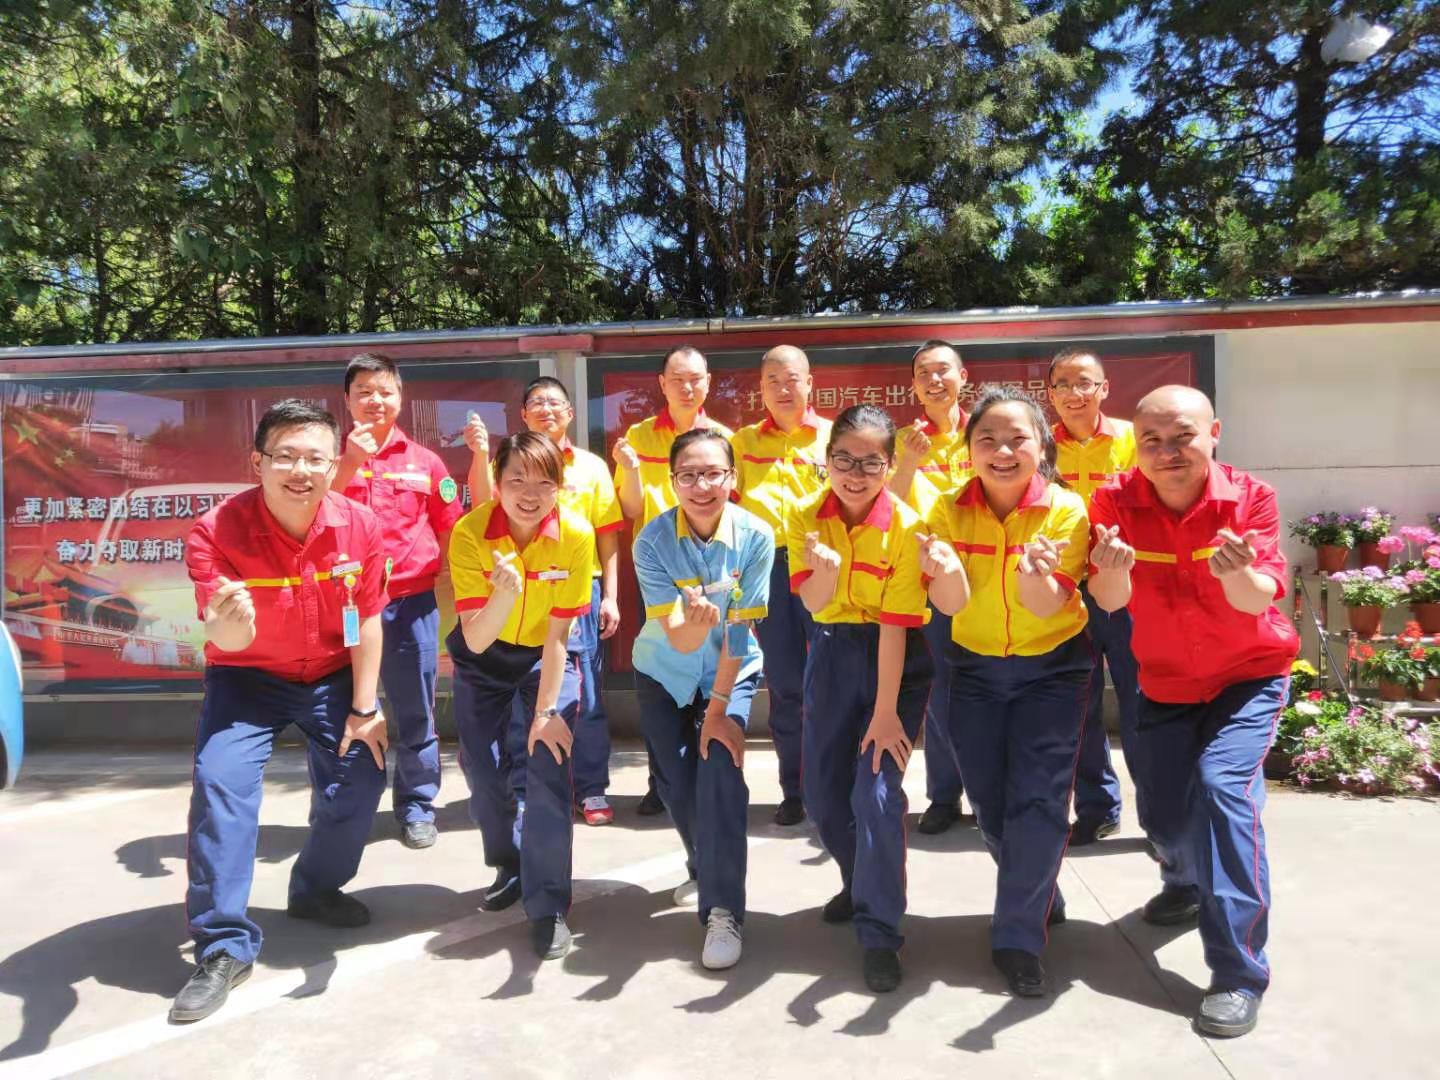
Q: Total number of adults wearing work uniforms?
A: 12